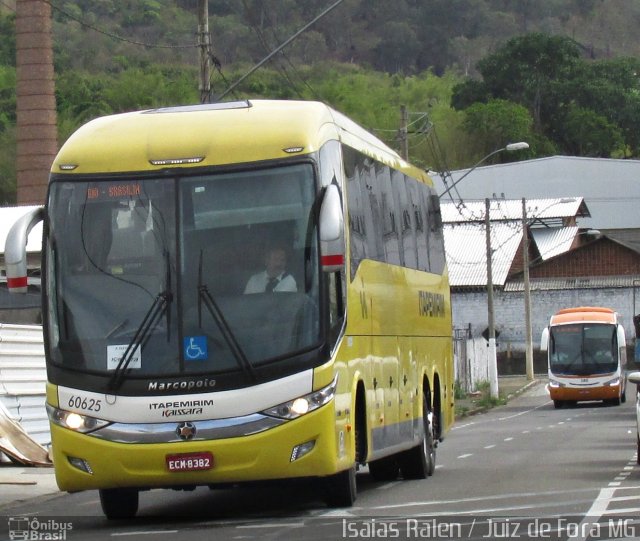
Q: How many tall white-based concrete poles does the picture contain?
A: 1